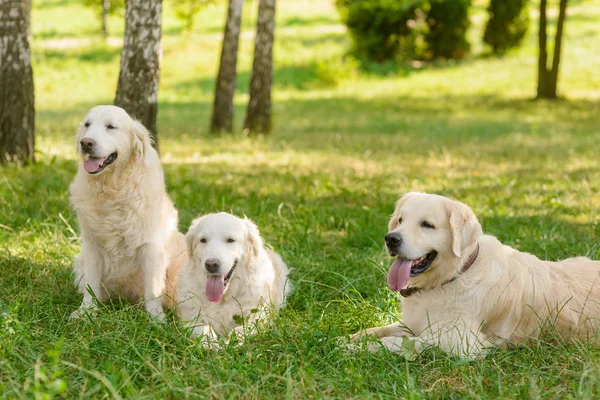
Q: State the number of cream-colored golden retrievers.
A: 3